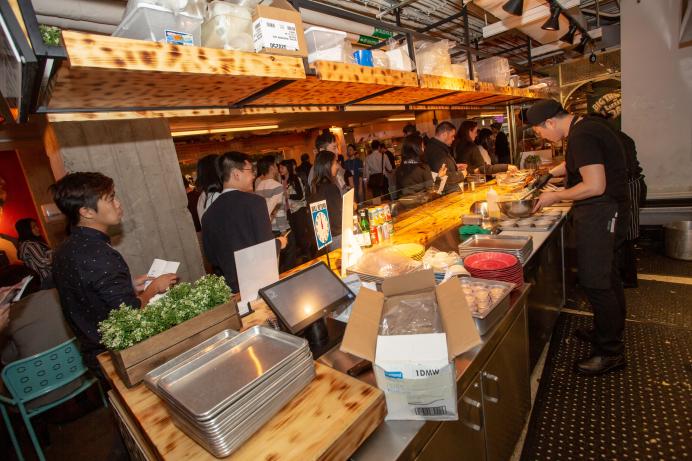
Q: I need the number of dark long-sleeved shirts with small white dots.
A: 1